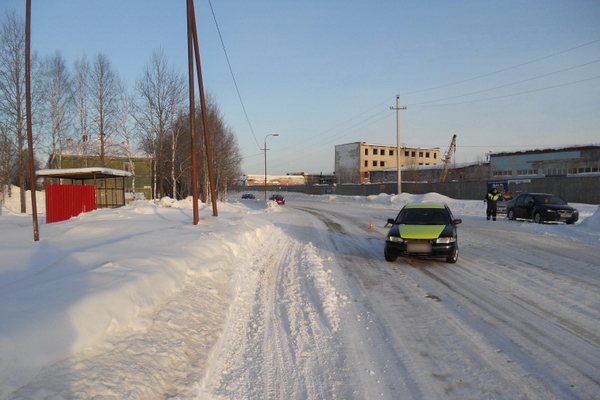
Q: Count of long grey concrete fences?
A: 1